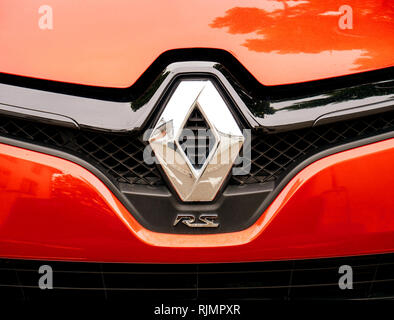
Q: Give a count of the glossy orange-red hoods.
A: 1